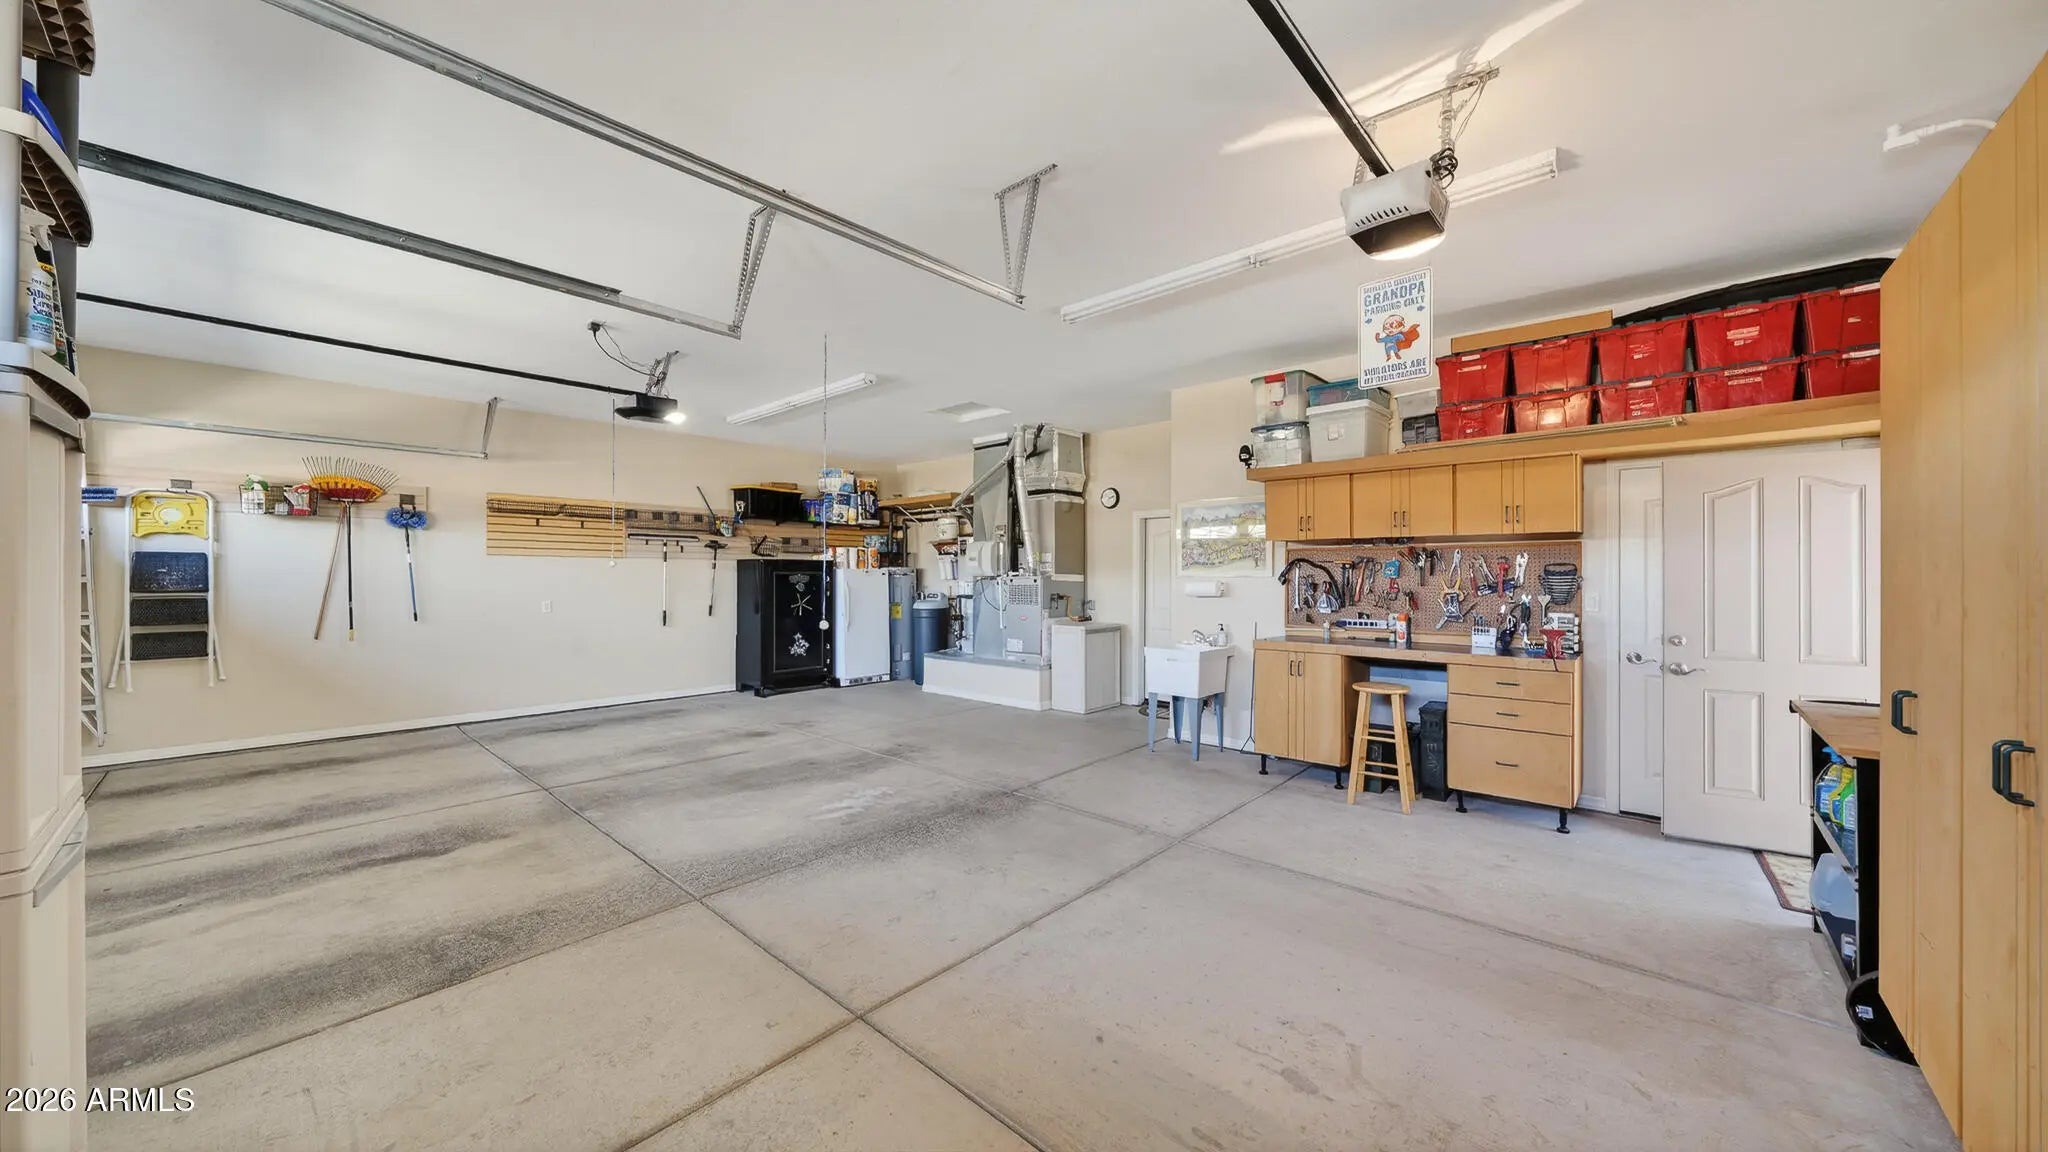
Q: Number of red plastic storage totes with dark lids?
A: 10